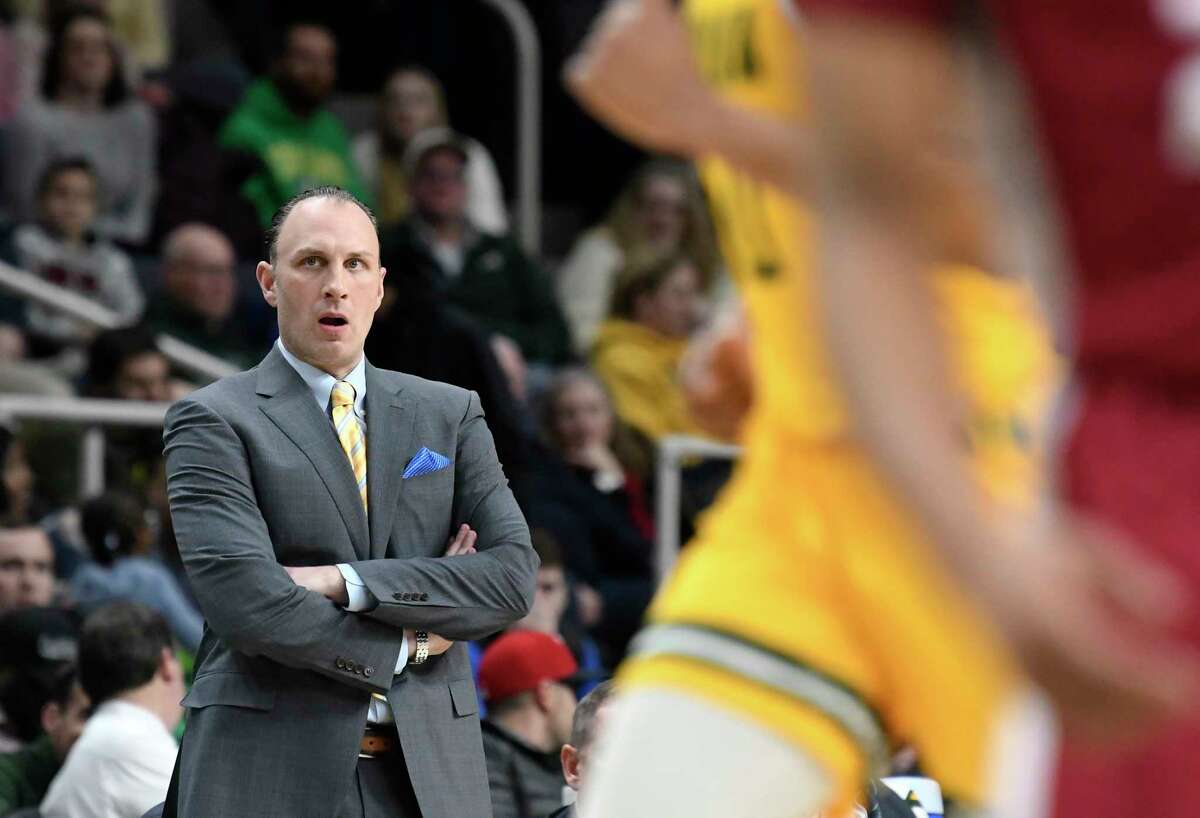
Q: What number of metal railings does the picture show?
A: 4